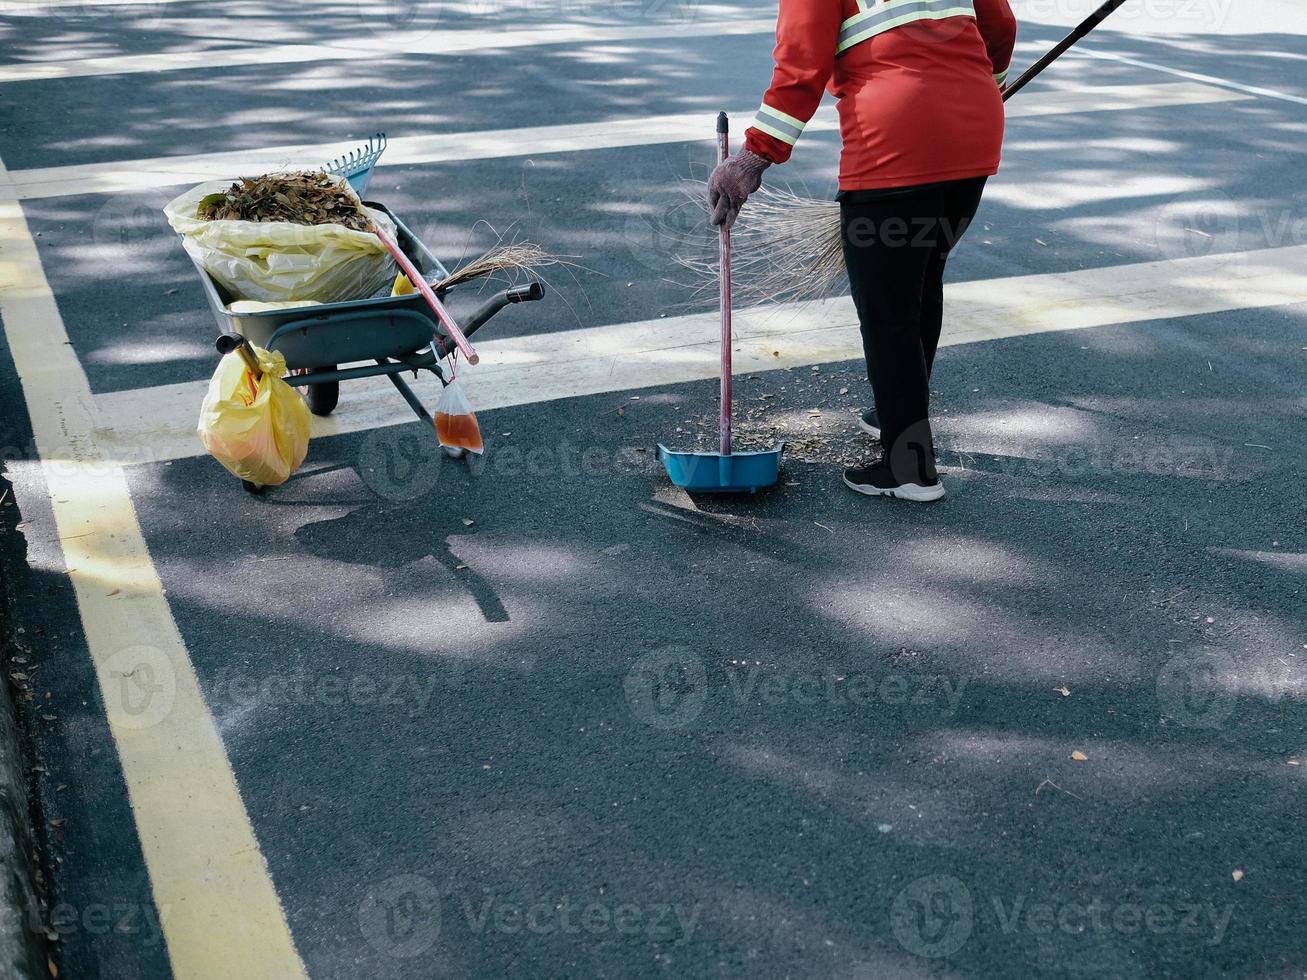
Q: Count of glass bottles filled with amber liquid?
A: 0